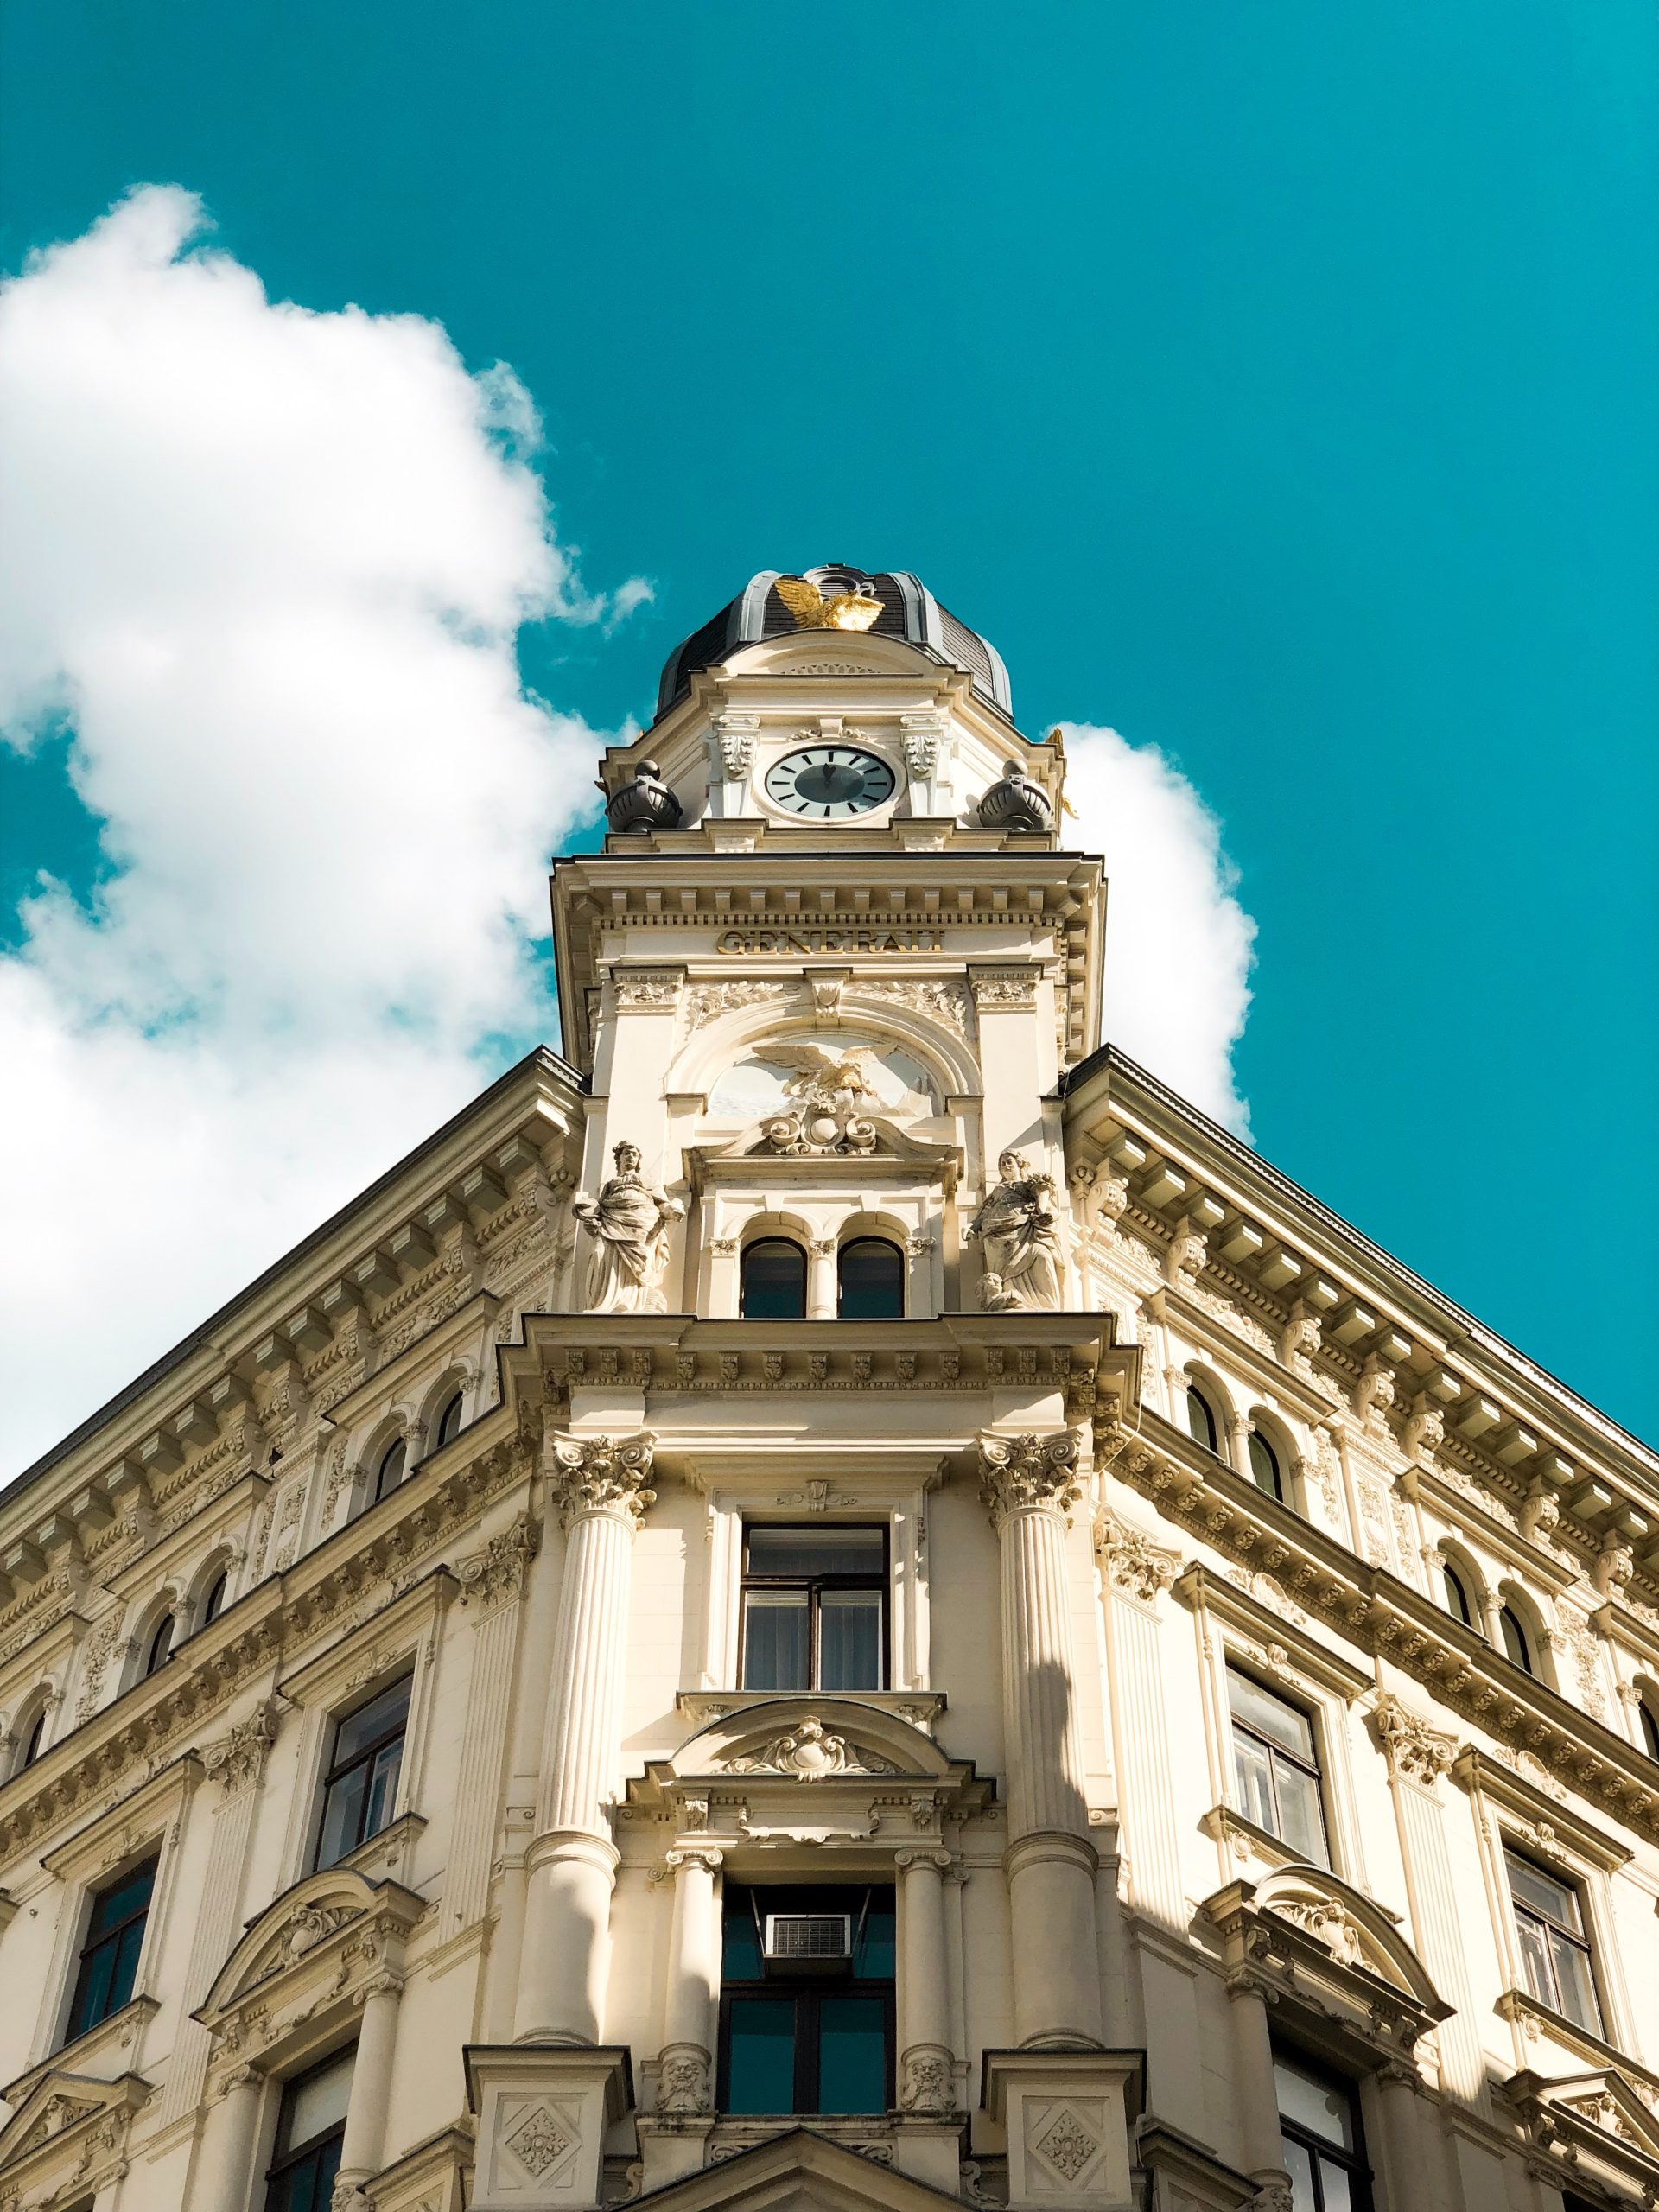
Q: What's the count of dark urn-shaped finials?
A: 2